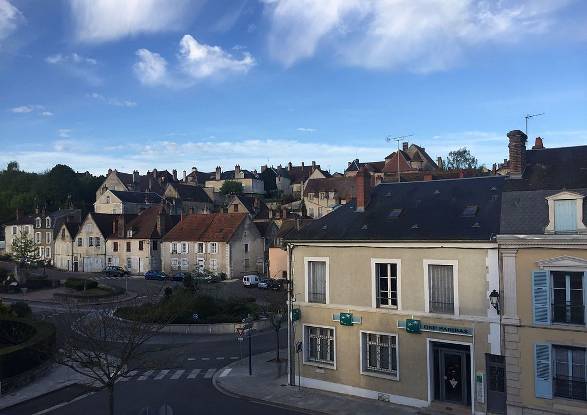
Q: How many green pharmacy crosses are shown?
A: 0